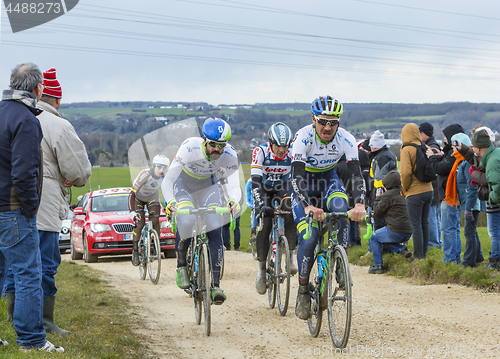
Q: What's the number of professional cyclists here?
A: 4